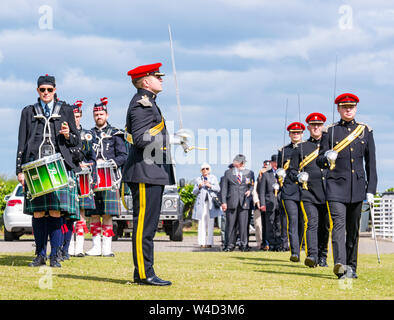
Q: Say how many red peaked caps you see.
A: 4